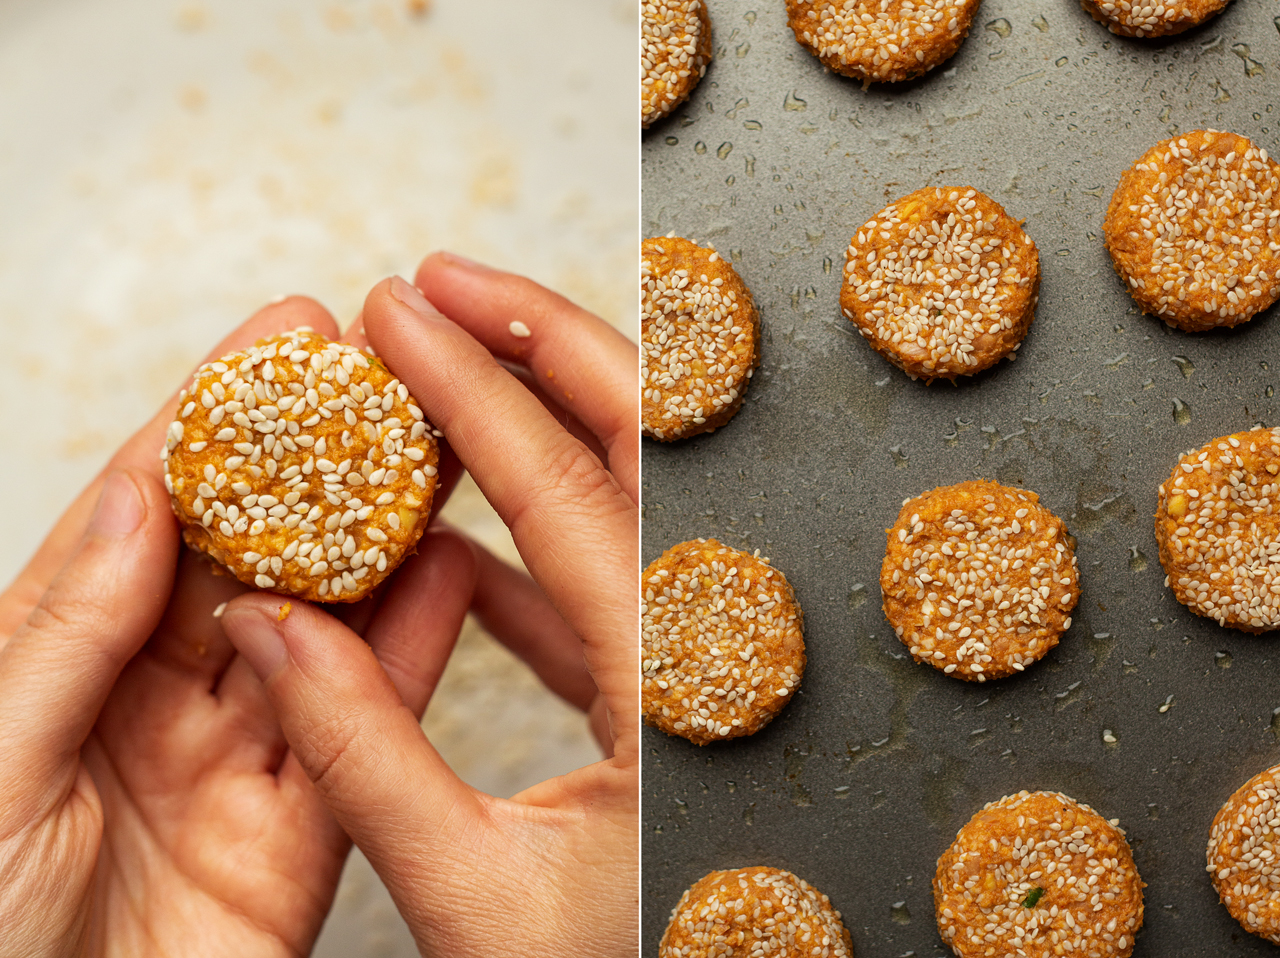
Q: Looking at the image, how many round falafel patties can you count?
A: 13